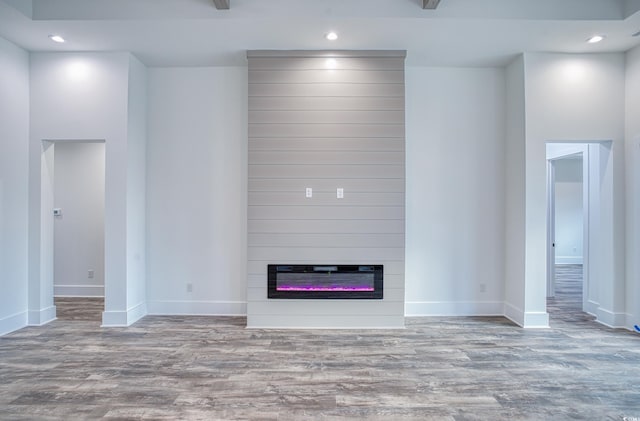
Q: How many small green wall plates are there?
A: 0